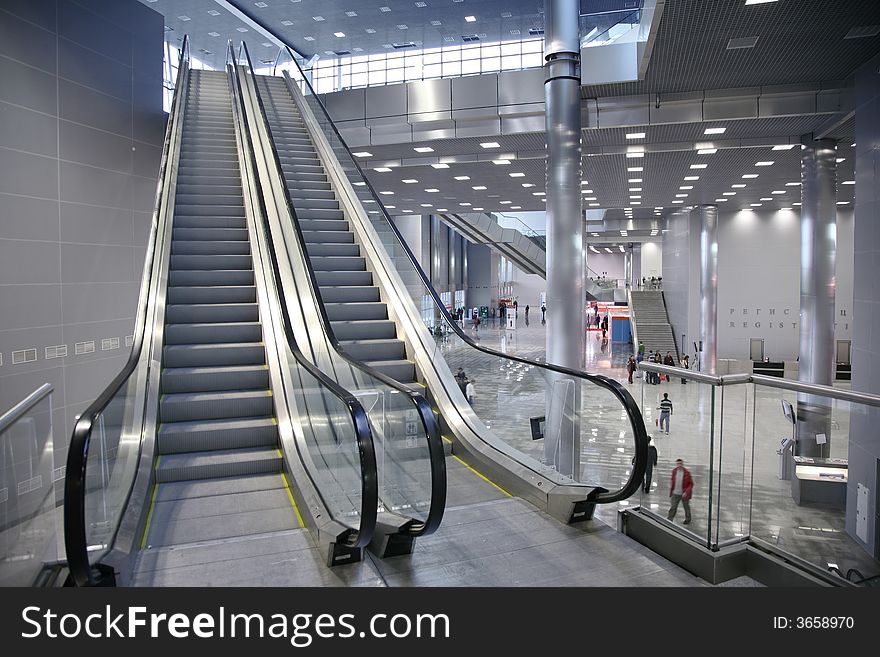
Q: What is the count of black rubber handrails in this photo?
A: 4